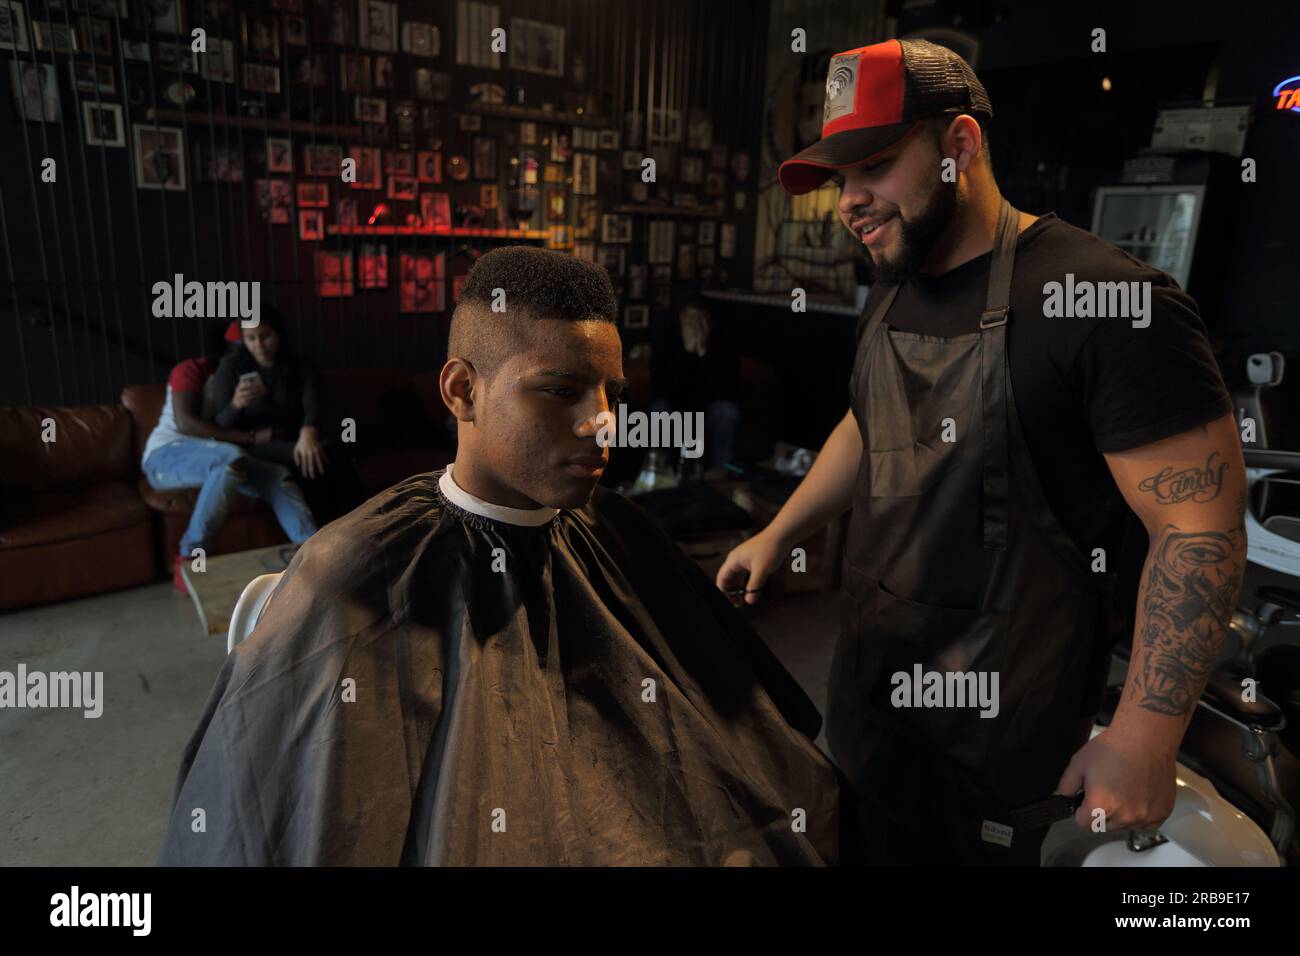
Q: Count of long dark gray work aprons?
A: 1